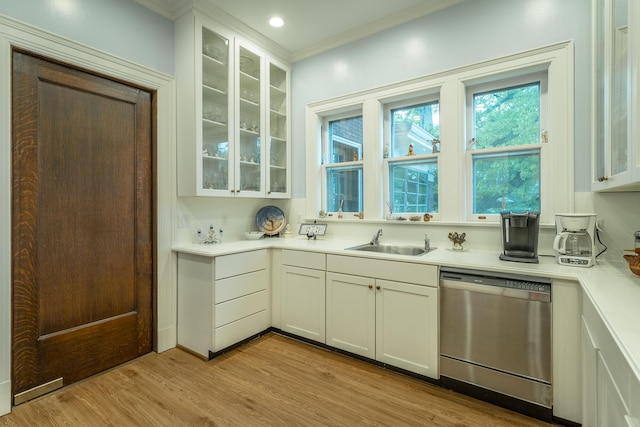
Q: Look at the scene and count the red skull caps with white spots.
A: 0